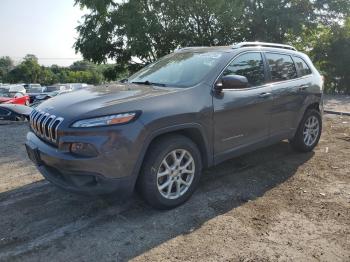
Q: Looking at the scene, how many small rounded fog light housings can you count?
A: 1